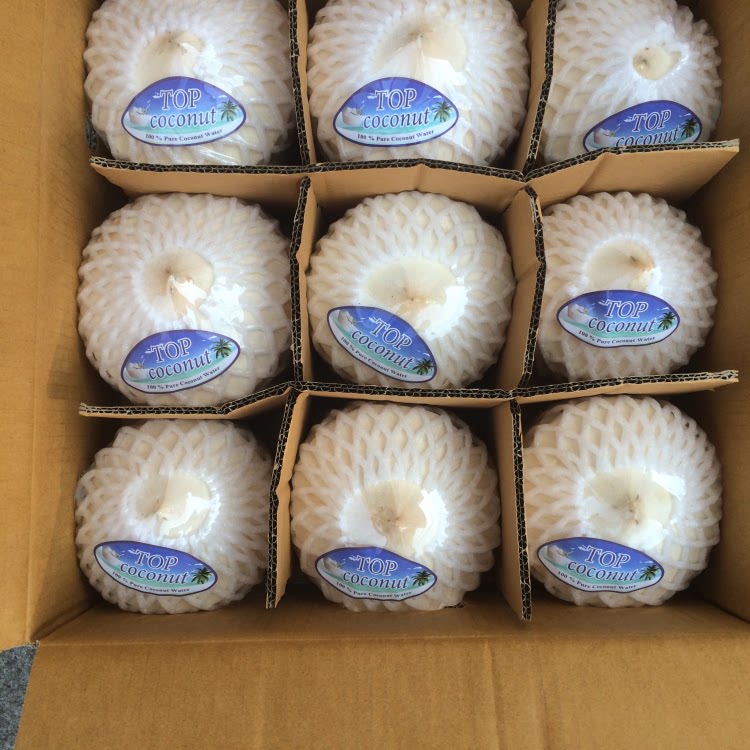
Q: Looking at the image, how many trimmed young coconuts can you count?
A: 9